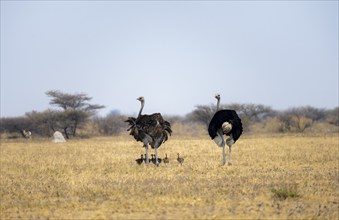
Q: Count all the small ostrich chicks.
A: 6